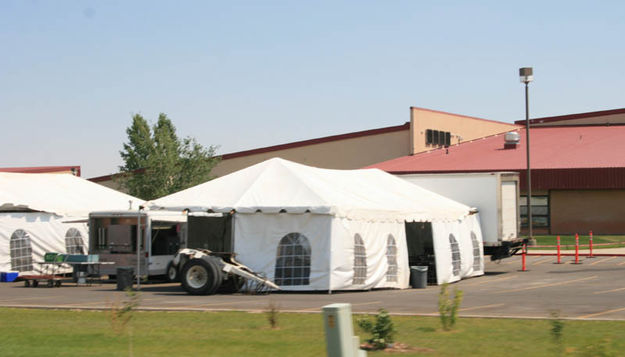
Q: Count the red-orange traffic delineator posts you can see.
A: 4